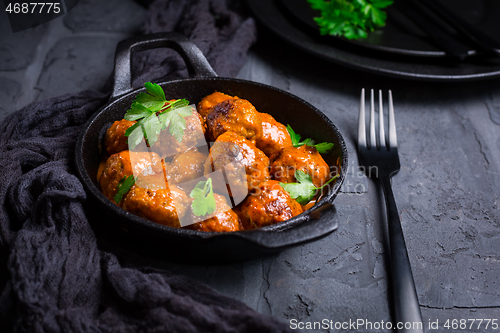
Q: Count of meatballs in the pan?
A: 12